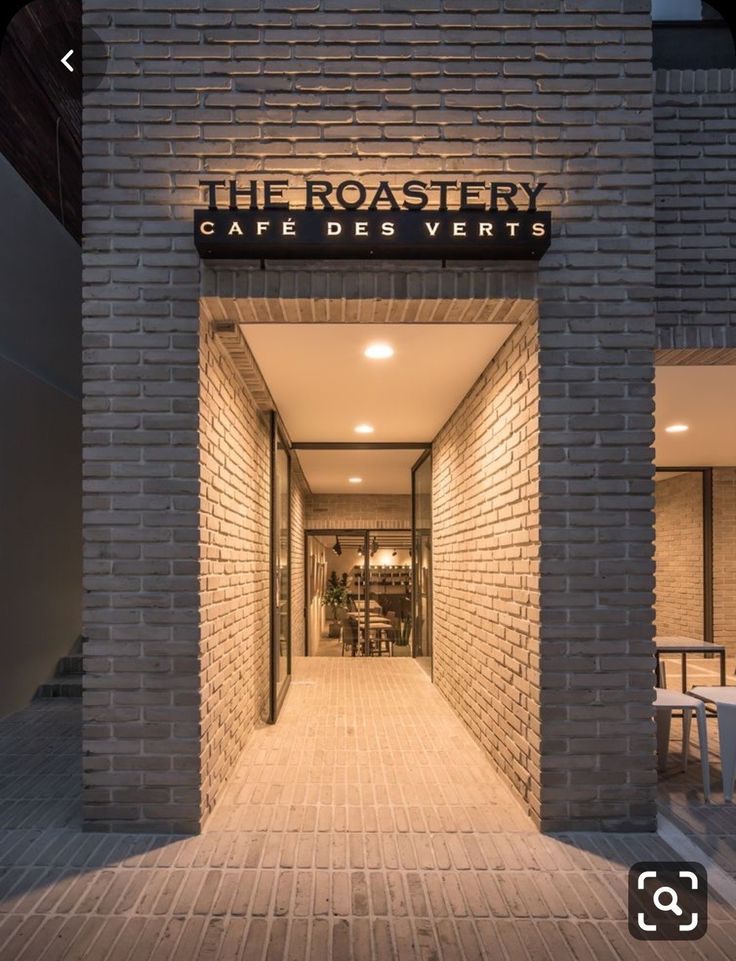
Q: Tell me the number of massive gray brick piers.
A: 2